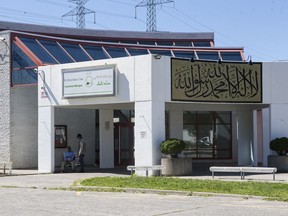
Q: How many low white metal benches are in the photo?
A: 2